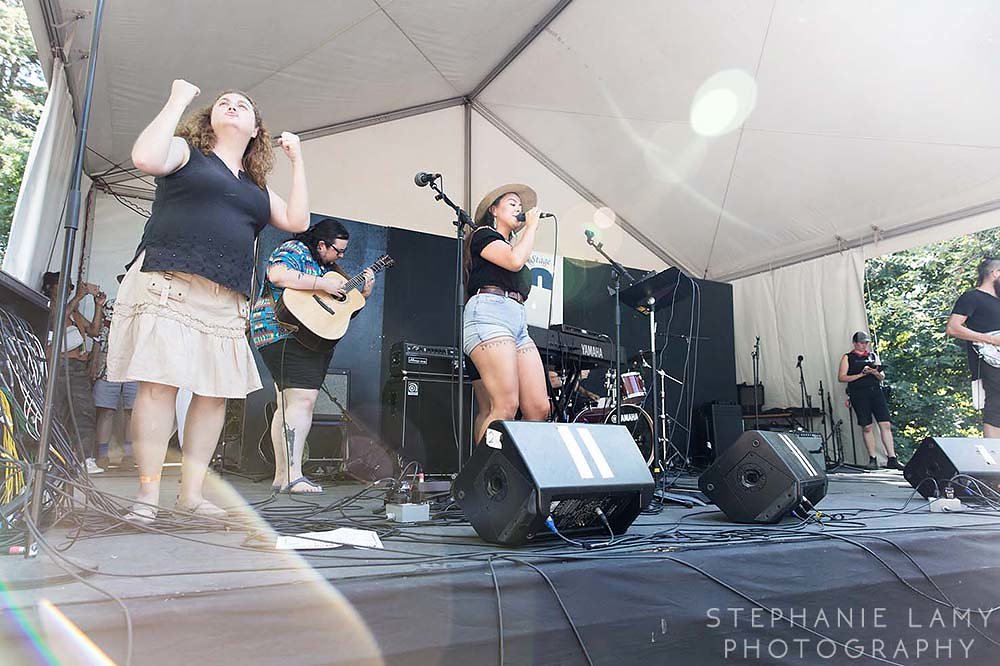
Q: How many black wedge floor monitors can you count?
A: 3